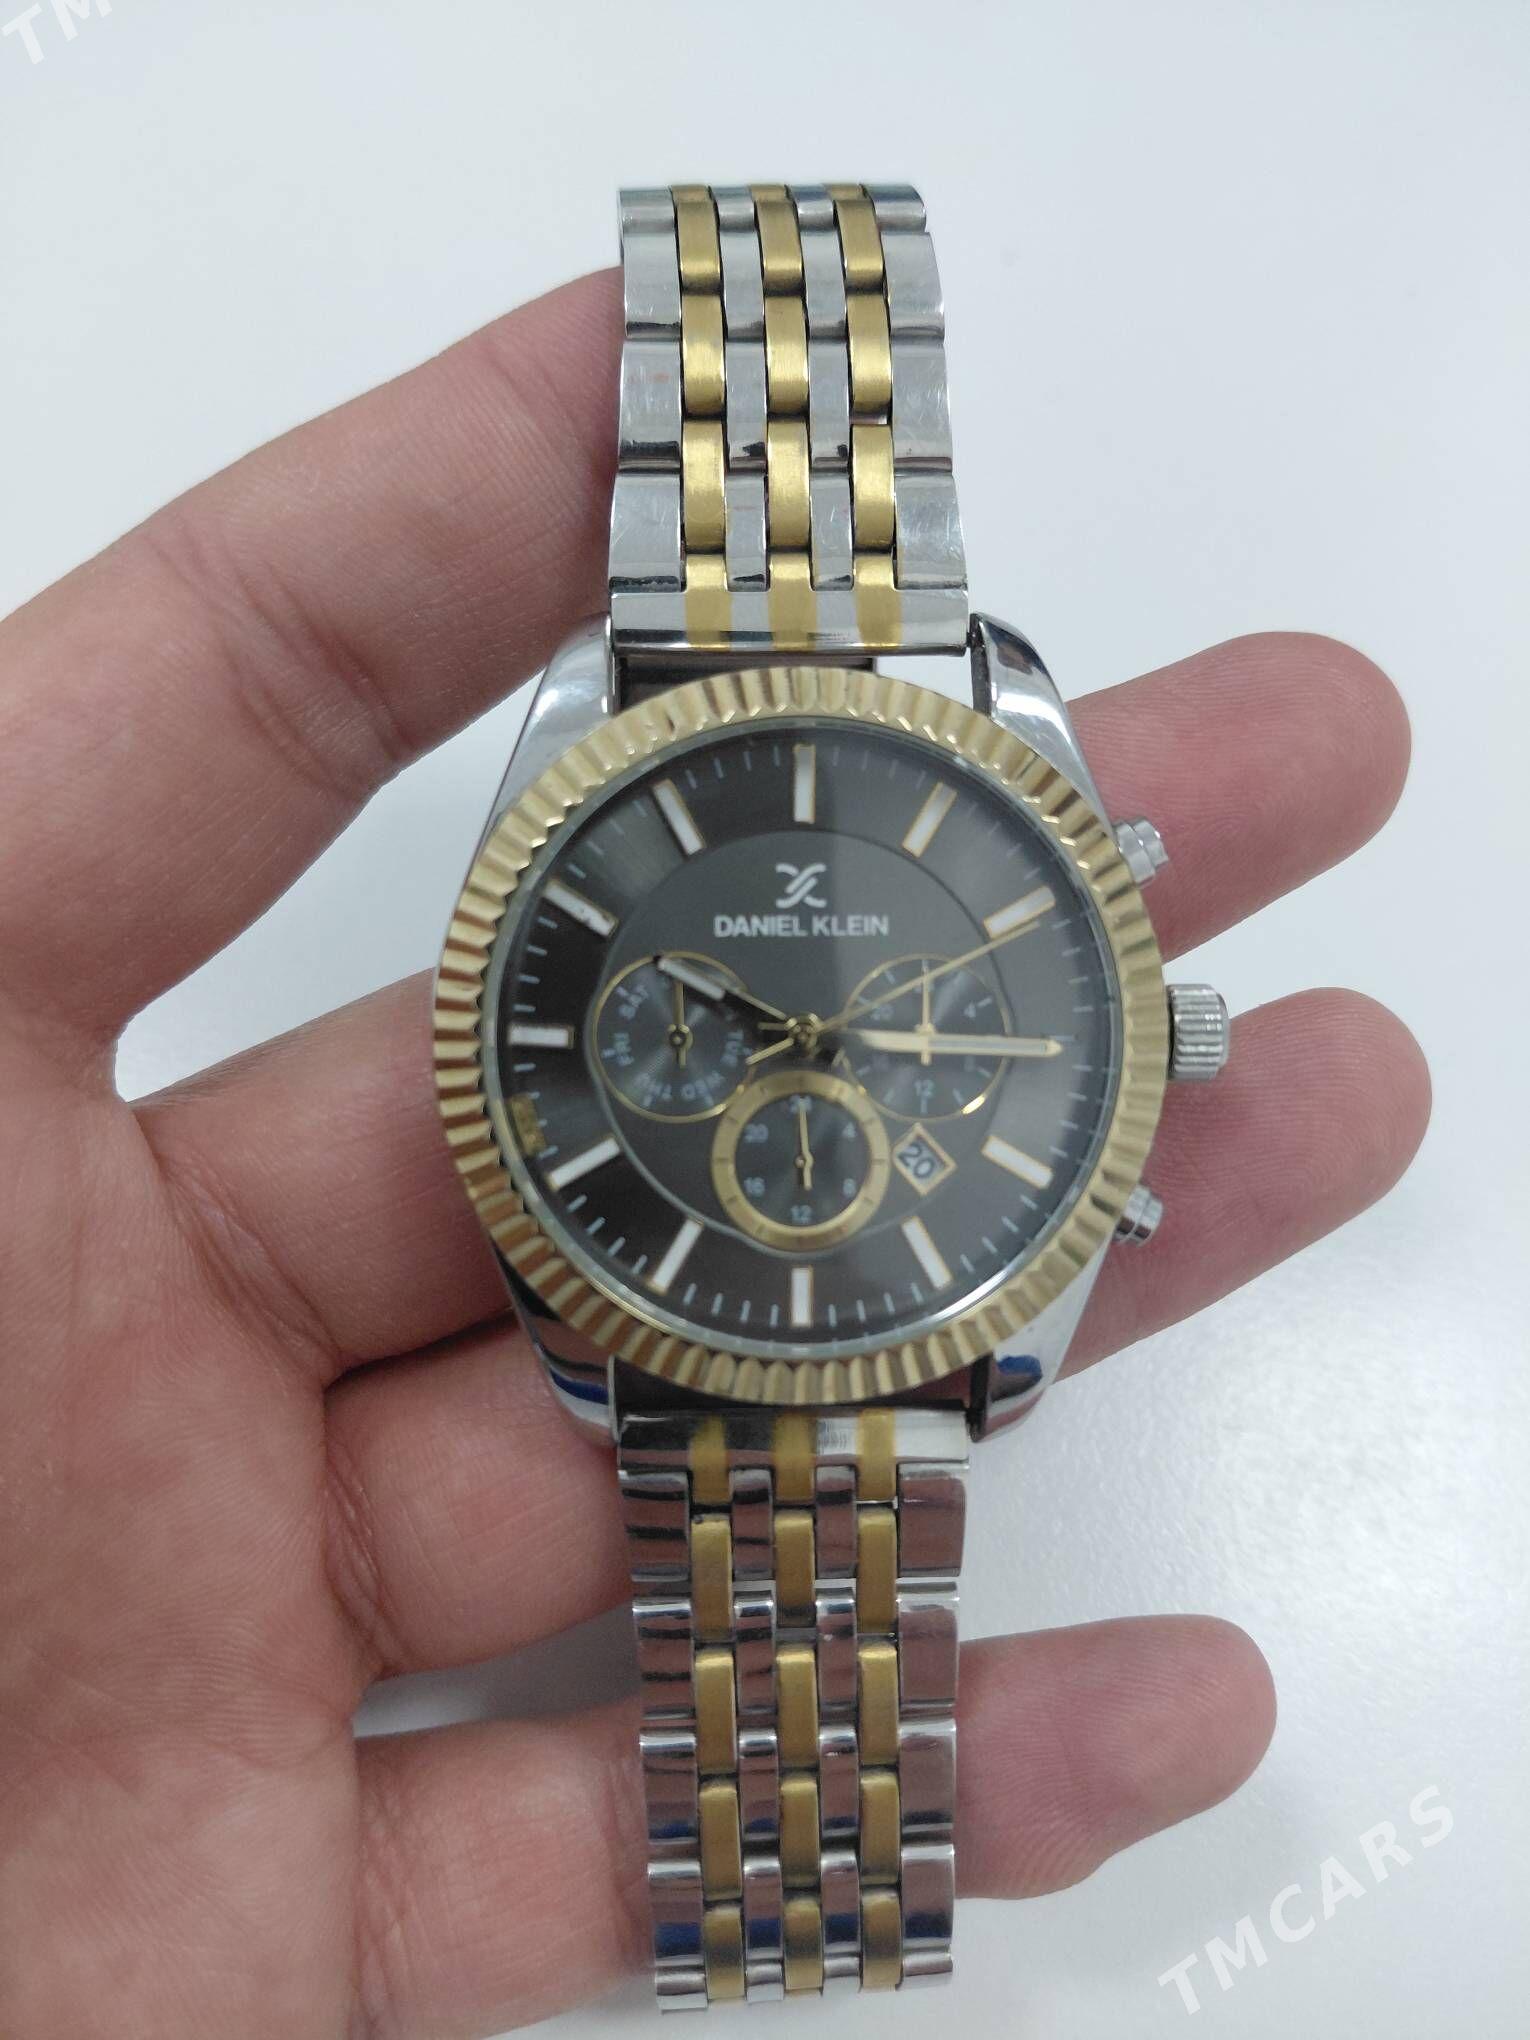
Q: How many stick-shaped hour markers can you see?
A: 11